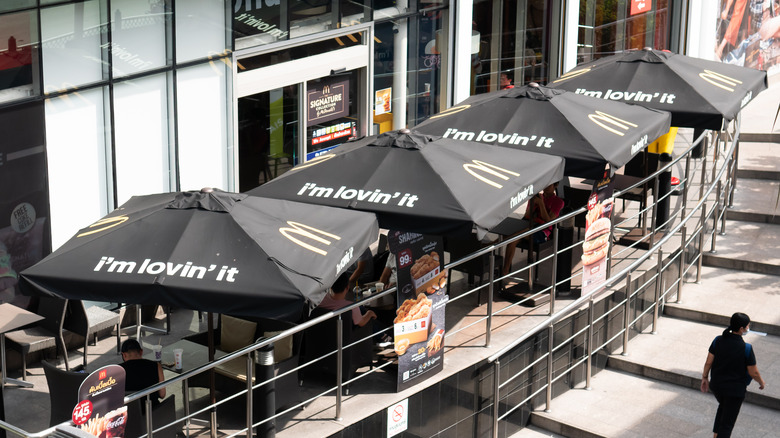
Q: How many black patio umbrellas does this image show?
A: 4